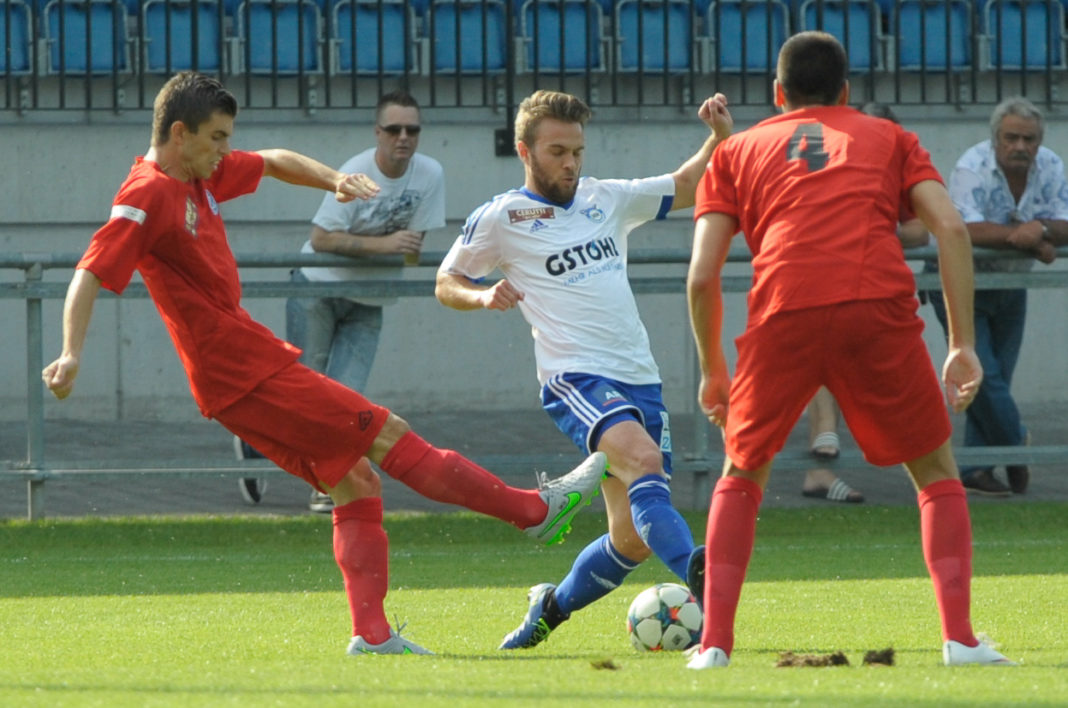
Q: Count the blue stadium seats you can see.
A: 12